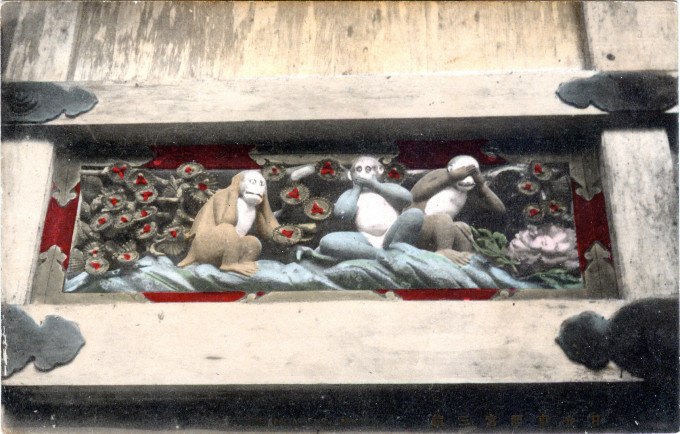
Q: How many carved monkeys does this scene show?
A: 3